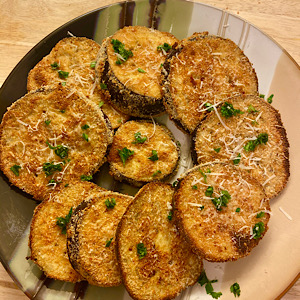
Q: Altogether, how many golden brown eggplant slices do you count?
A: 10